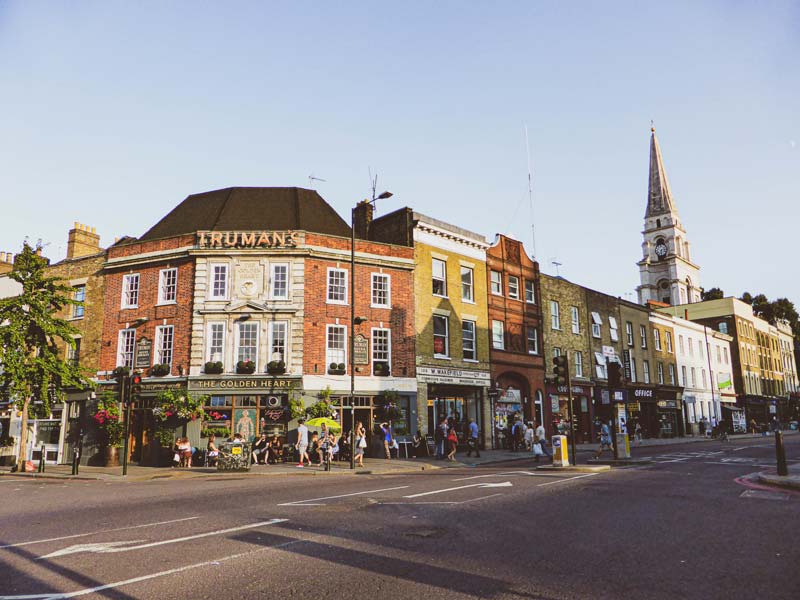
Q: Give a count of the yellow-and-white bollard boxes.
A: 2